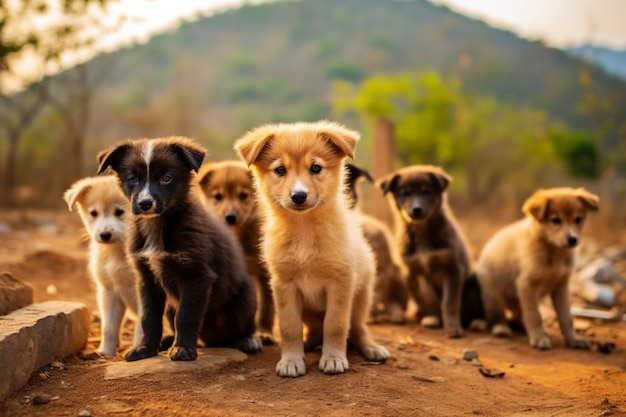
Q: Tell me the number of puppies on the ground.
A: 7